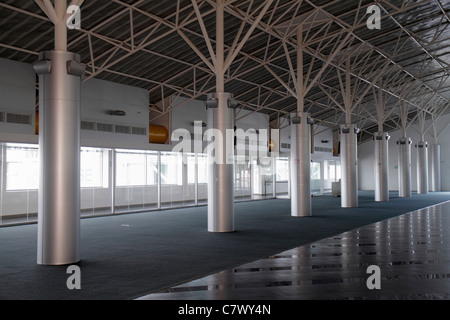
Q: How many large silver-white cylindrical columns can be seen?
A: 8